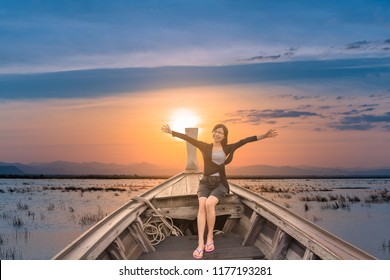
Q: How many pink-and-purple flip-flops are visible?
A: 2